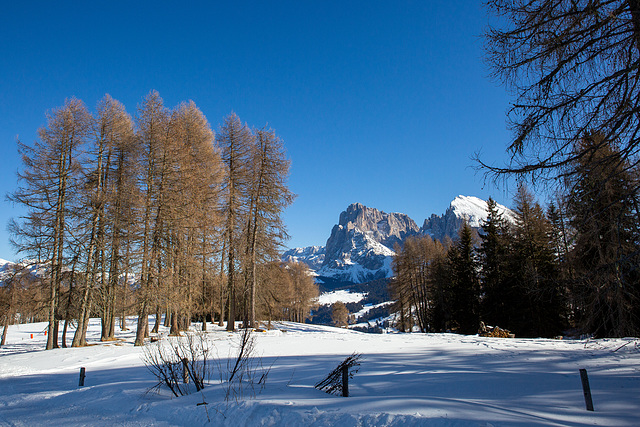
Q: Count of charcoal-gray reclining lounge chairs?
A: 0